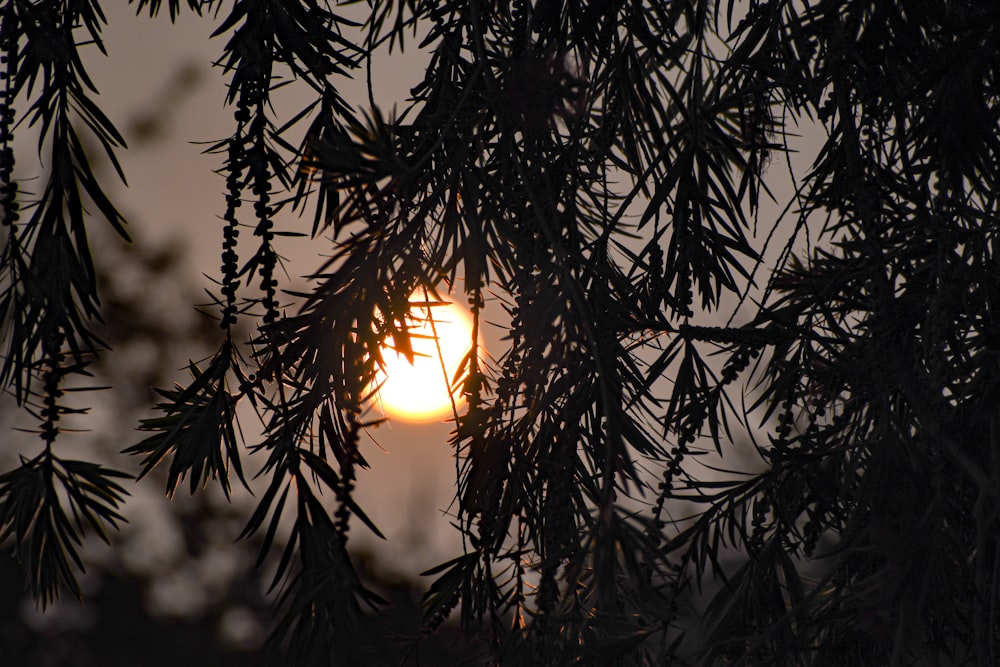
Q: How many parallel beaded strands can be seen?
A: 2